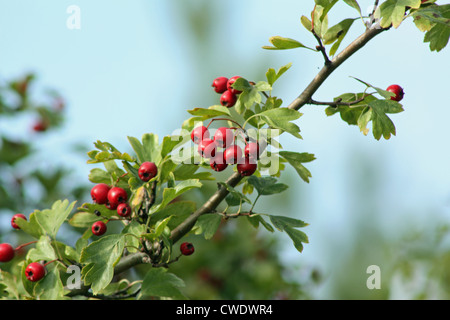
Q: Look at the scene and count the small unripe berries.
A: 0